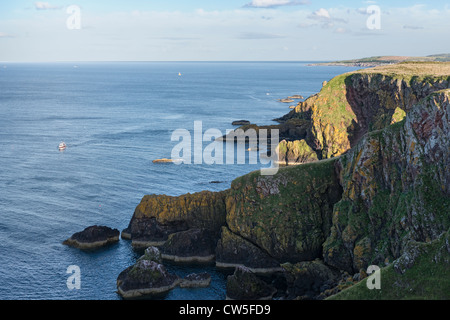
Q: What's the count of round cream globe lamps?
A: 0